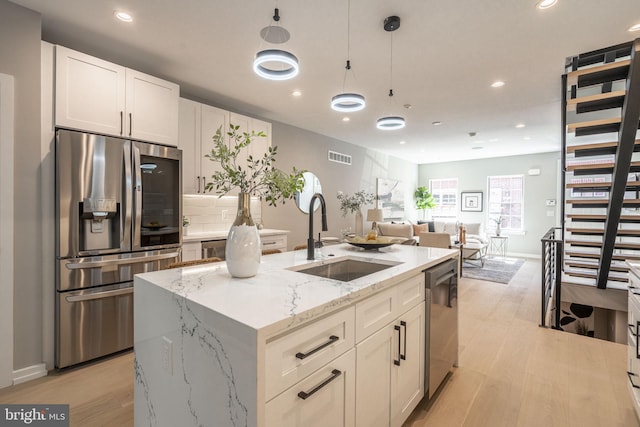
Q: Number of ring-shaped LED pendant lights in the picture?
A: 3